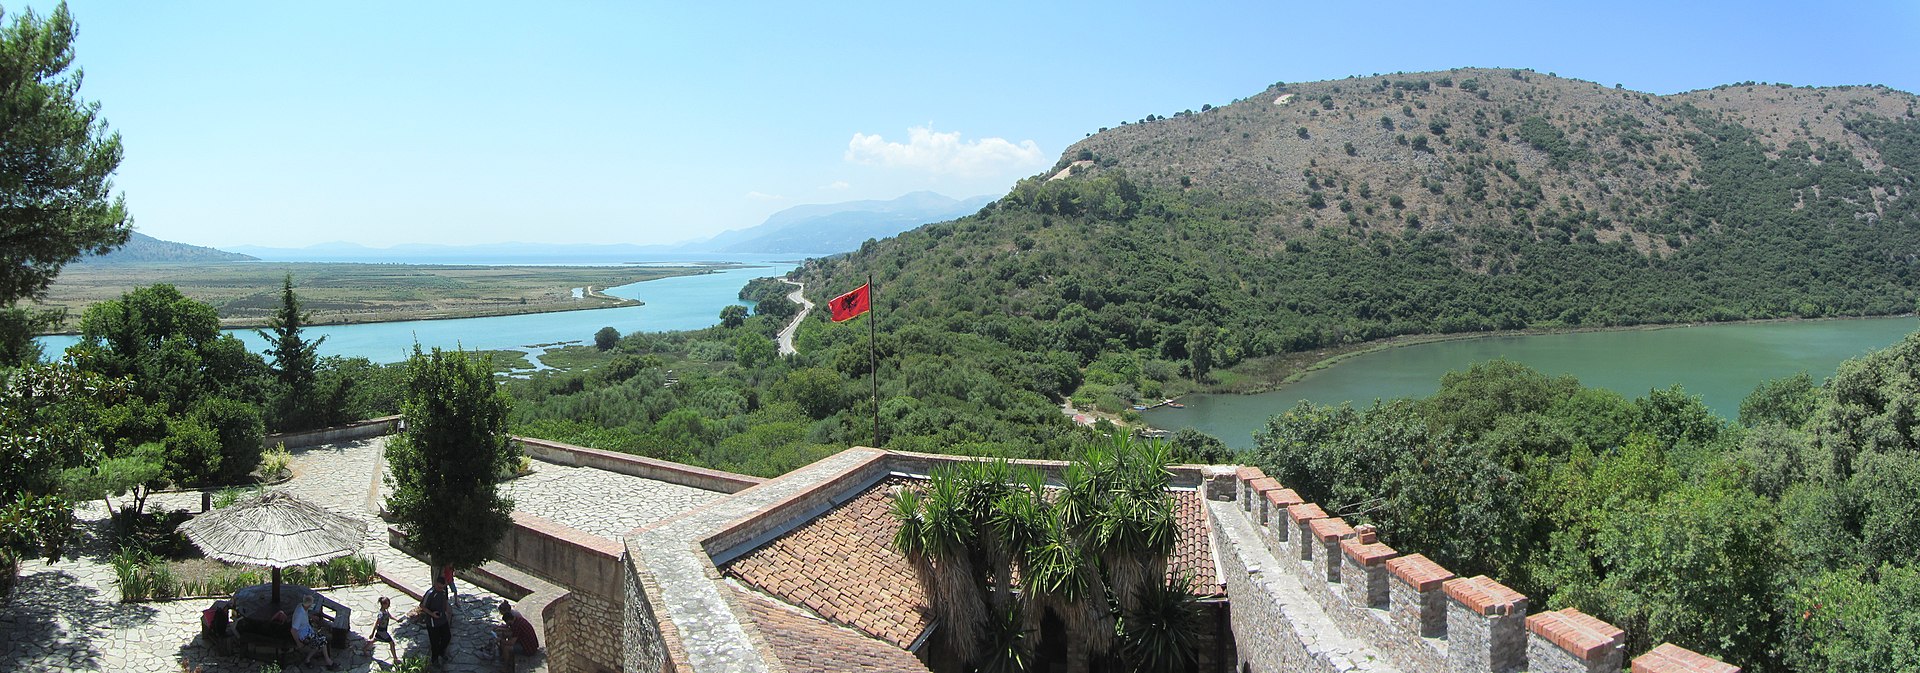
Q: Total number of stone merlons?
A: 10